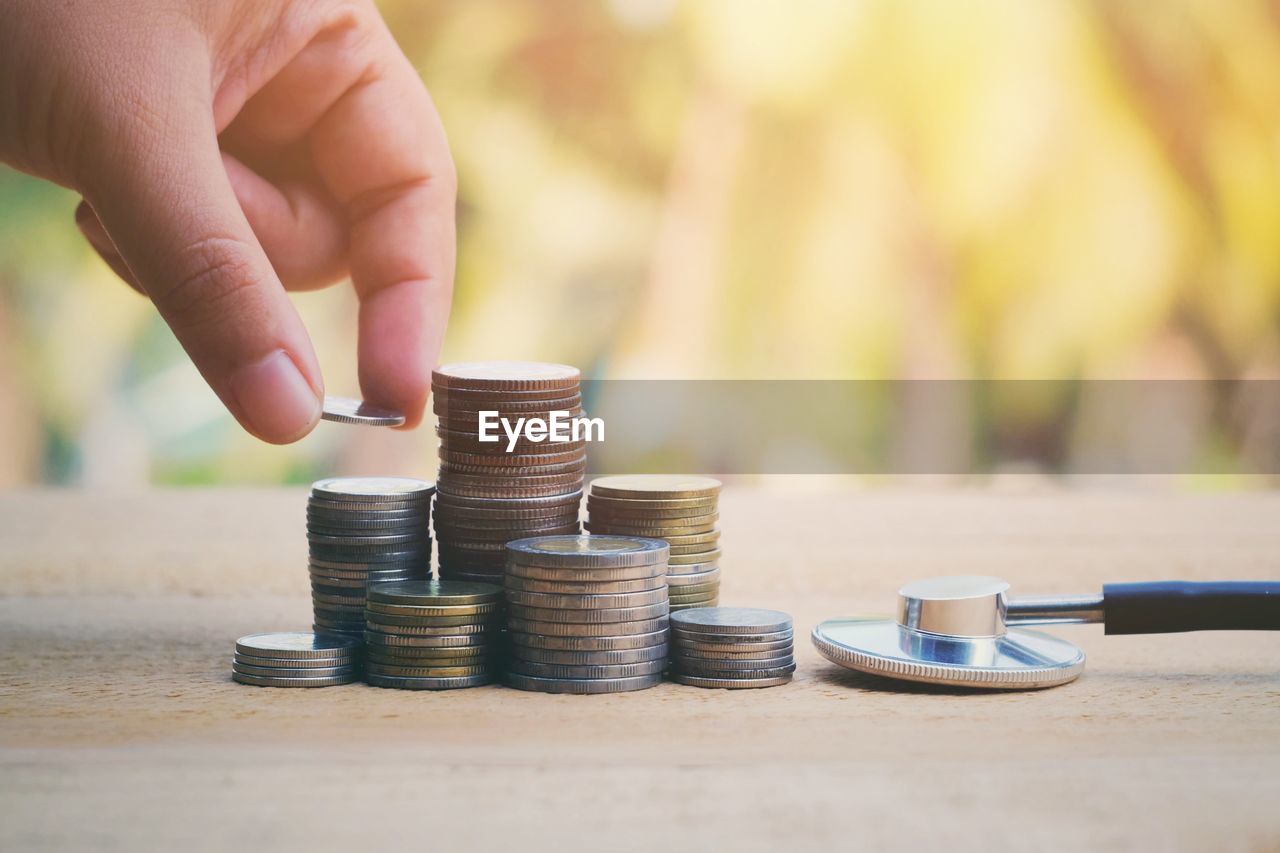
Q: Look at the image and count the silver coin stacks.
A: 4